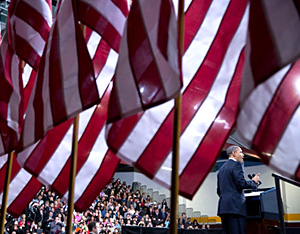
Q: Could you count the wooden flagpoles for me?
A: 3